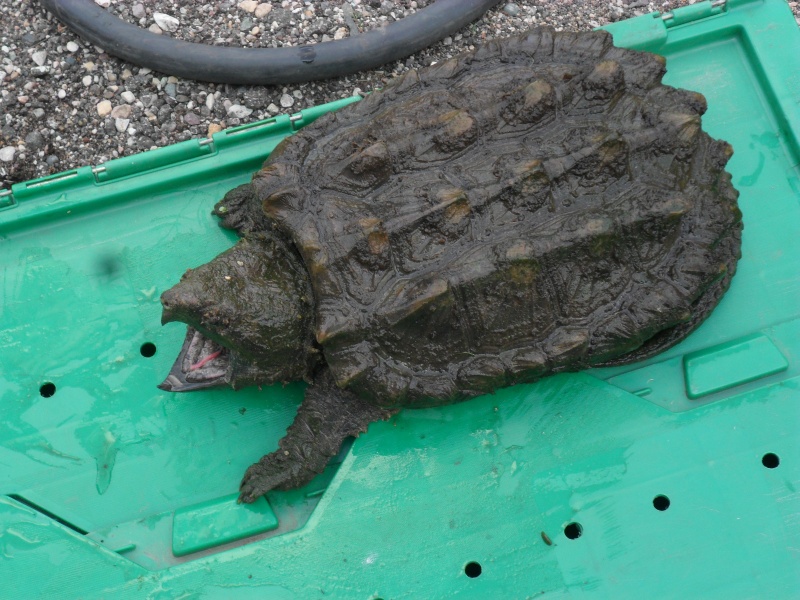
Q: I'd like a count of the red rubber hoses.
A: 0